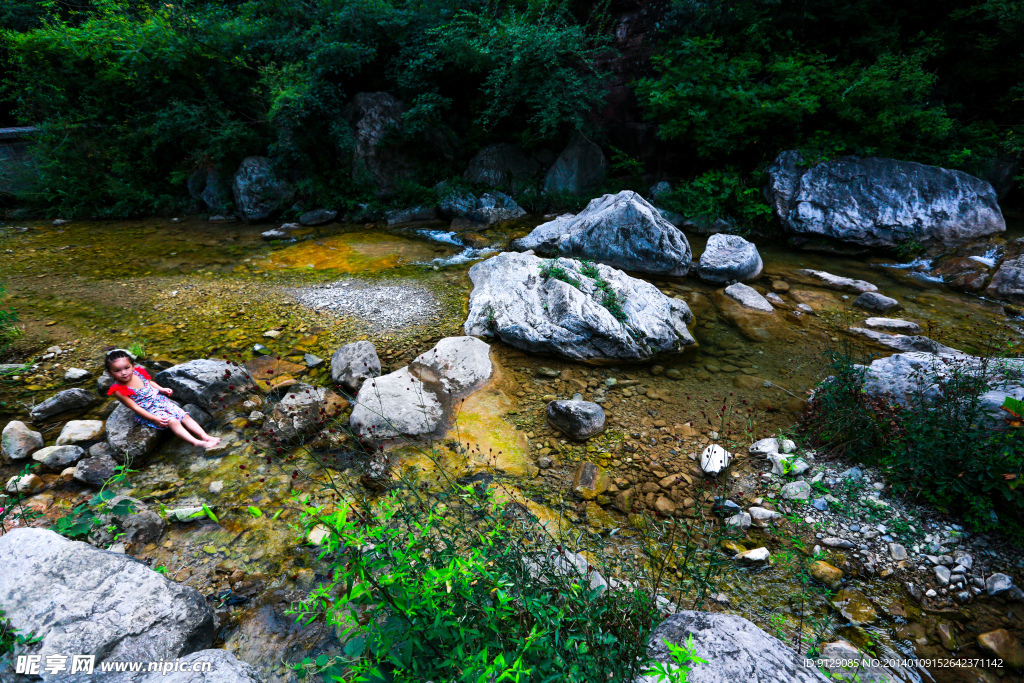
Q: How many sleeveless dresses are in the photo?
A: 1